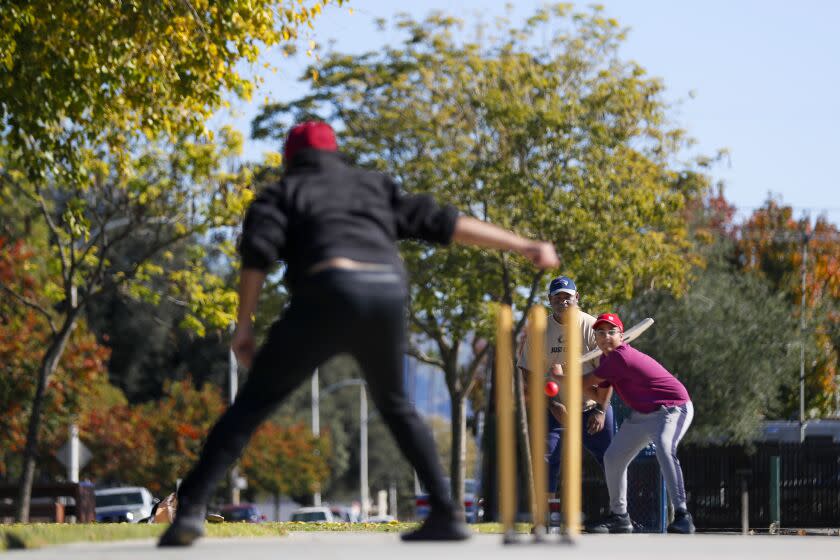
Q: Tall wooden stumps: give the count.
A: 3